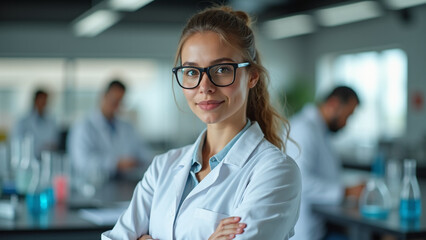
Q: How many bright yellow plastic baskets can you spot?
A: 0